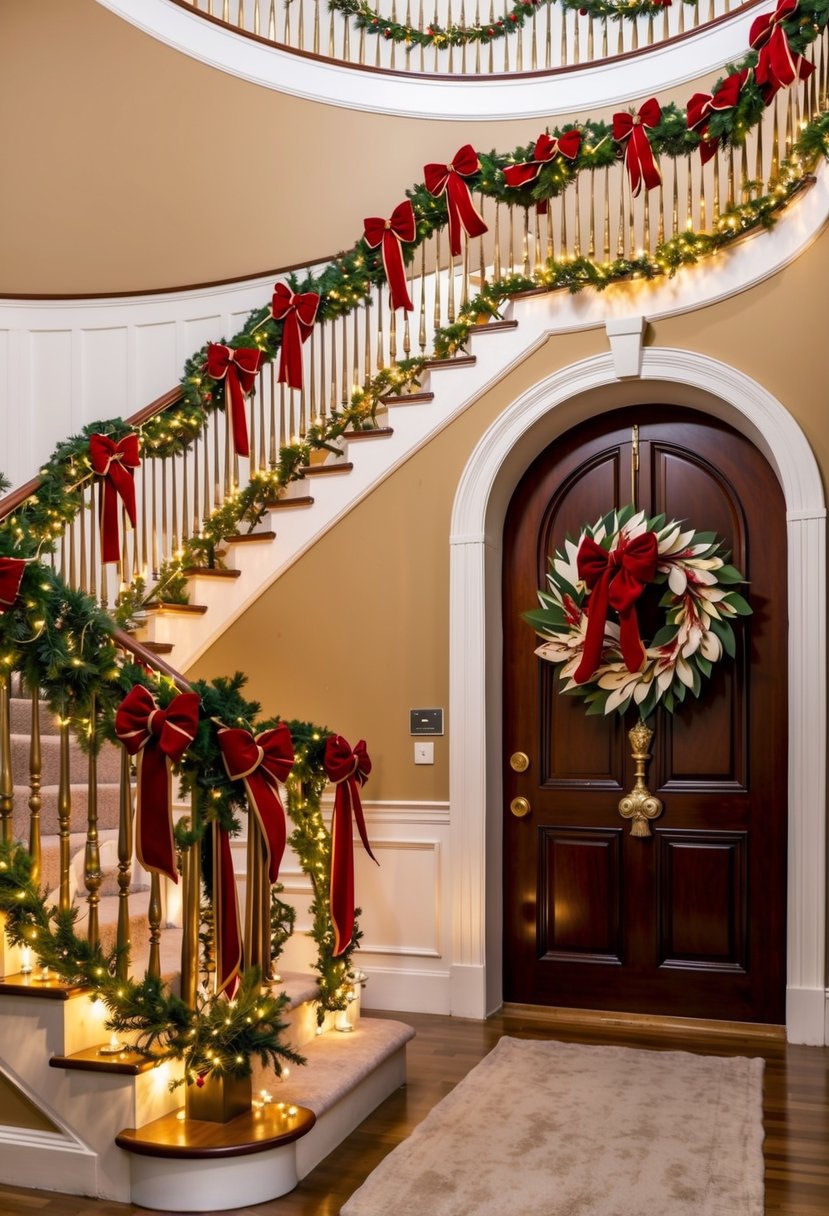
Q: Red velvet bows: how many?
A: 14